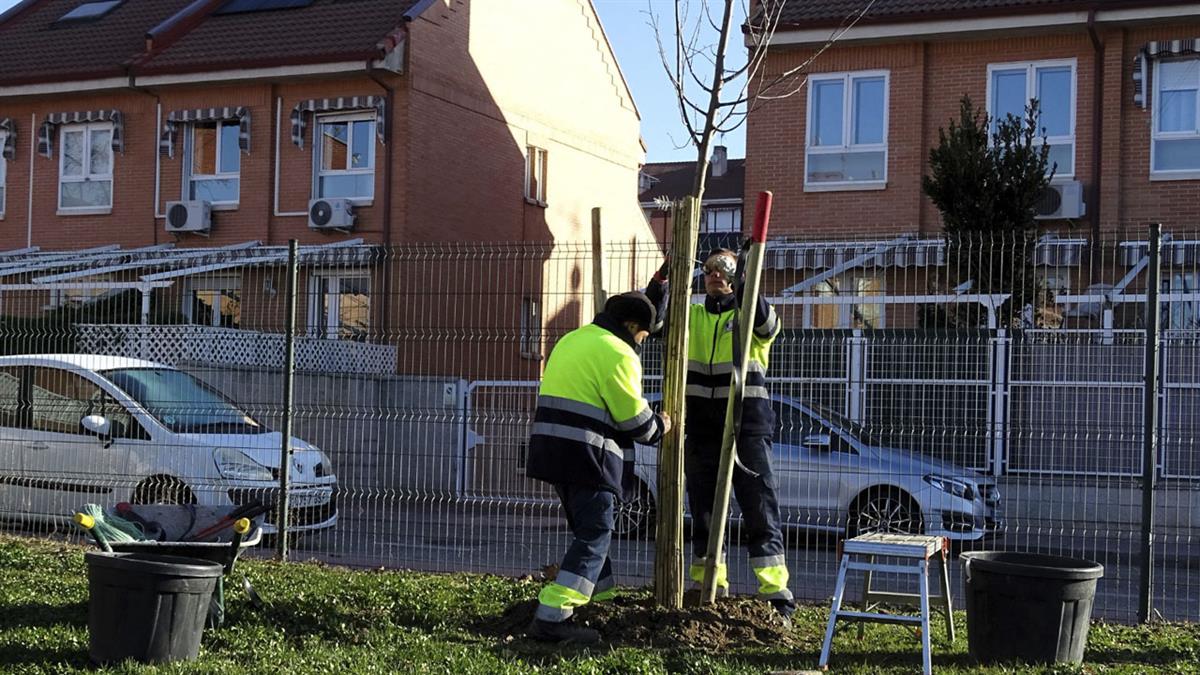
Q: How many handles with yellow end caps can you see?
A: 2